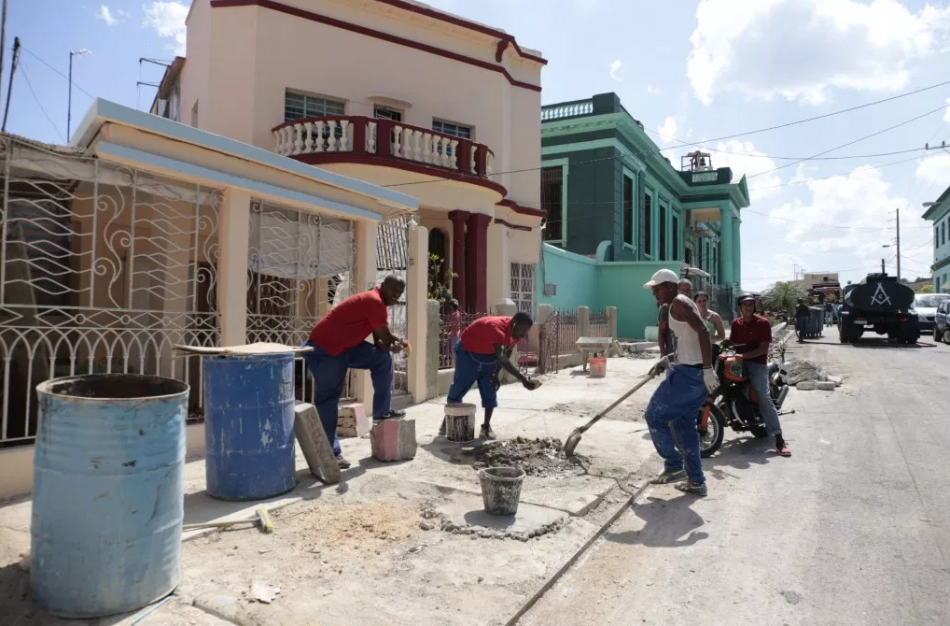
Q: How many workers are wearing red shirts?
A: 2